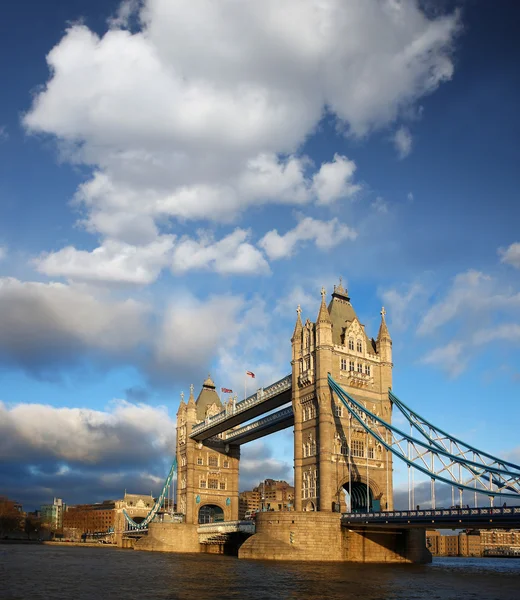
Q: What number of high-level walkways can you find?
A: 2